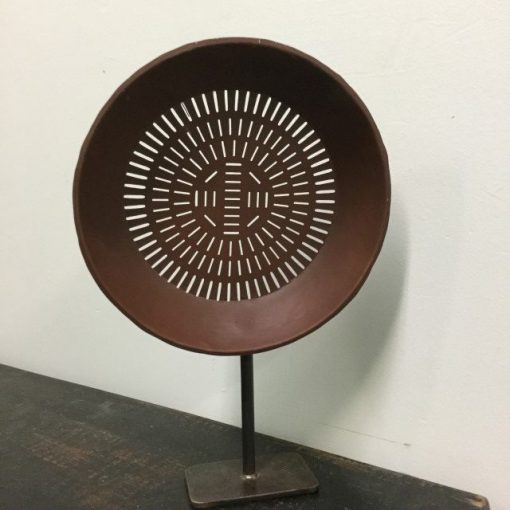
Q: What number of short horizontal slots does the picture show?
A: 9